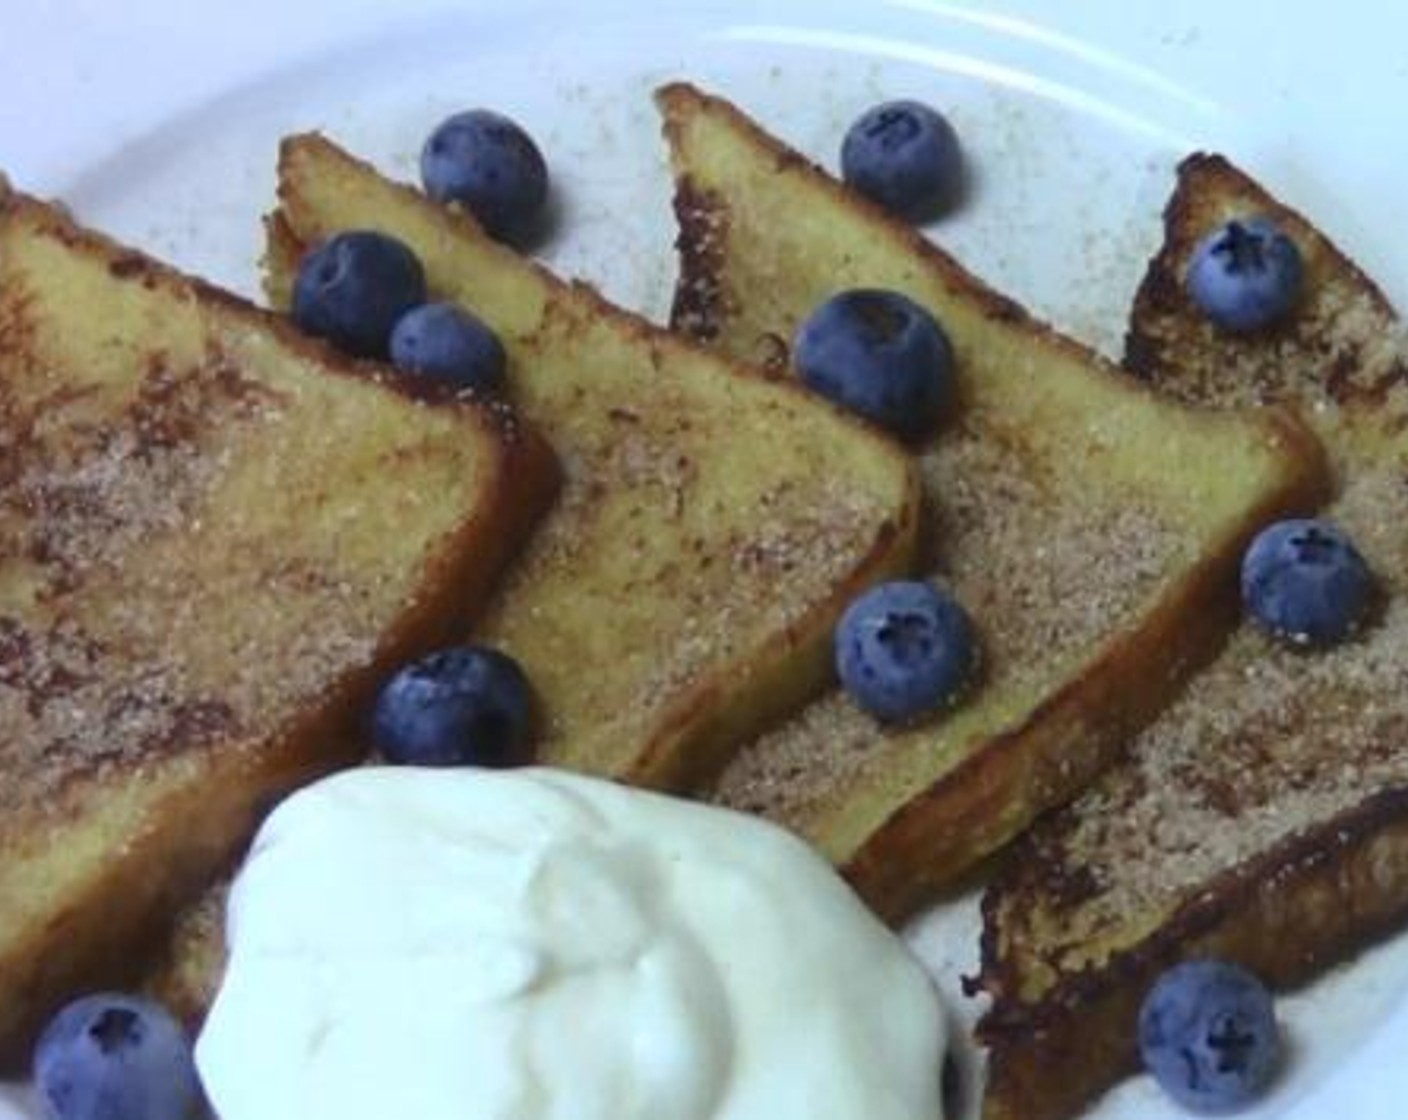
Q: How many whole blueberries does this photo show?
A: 11